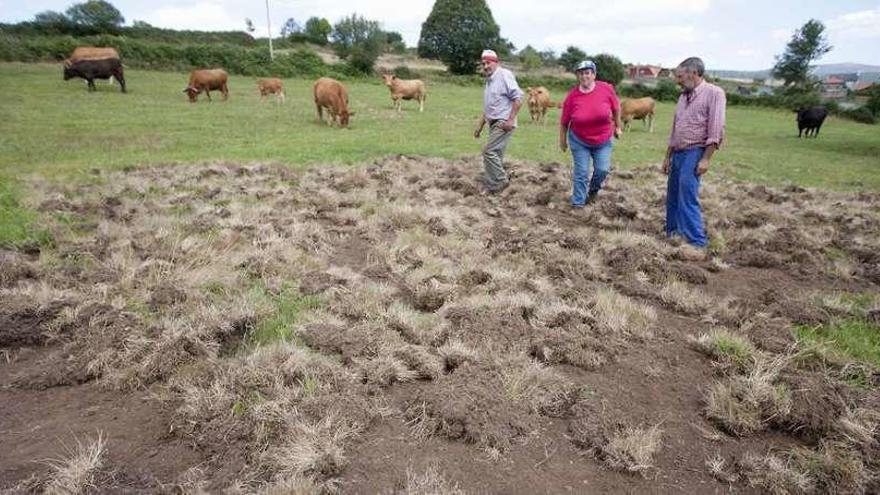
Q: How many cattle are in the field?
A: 9